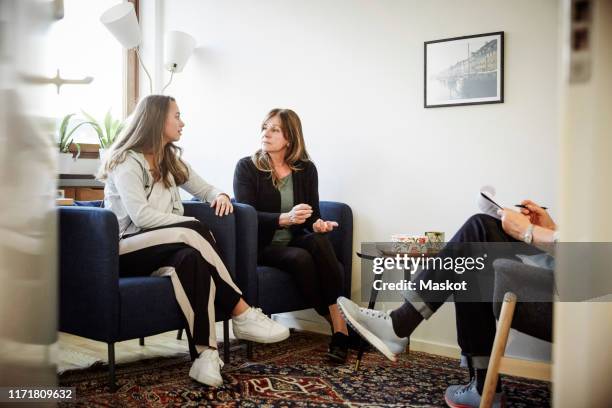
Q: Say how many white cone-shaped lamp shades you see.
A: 2